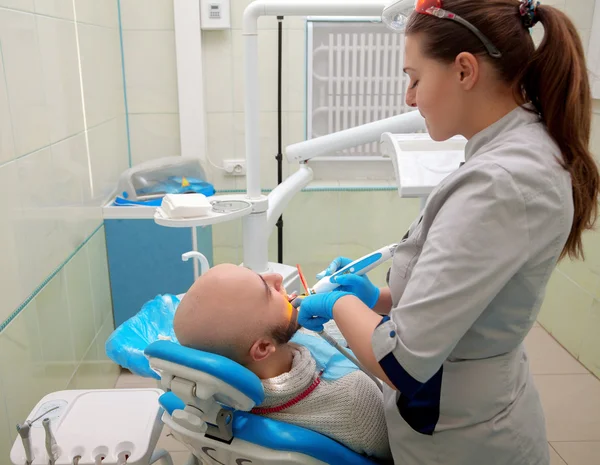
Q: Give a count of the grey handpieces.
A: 2